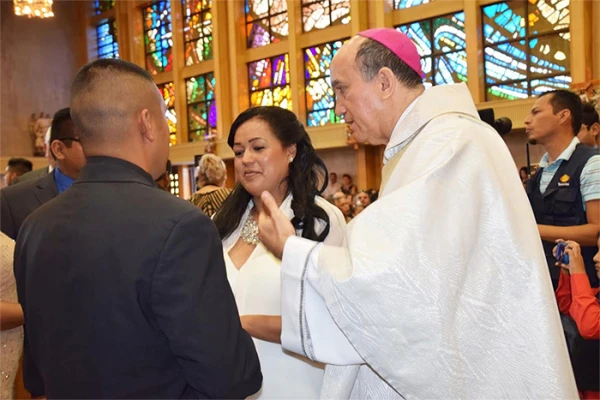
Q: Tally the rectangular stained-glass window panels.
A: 13